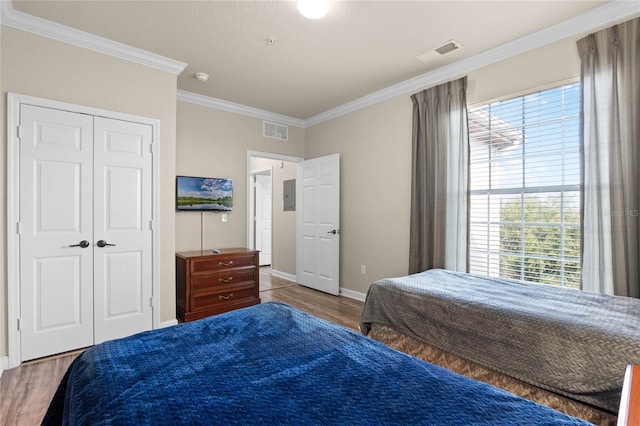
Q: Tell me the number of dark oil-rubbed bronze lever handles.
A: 3